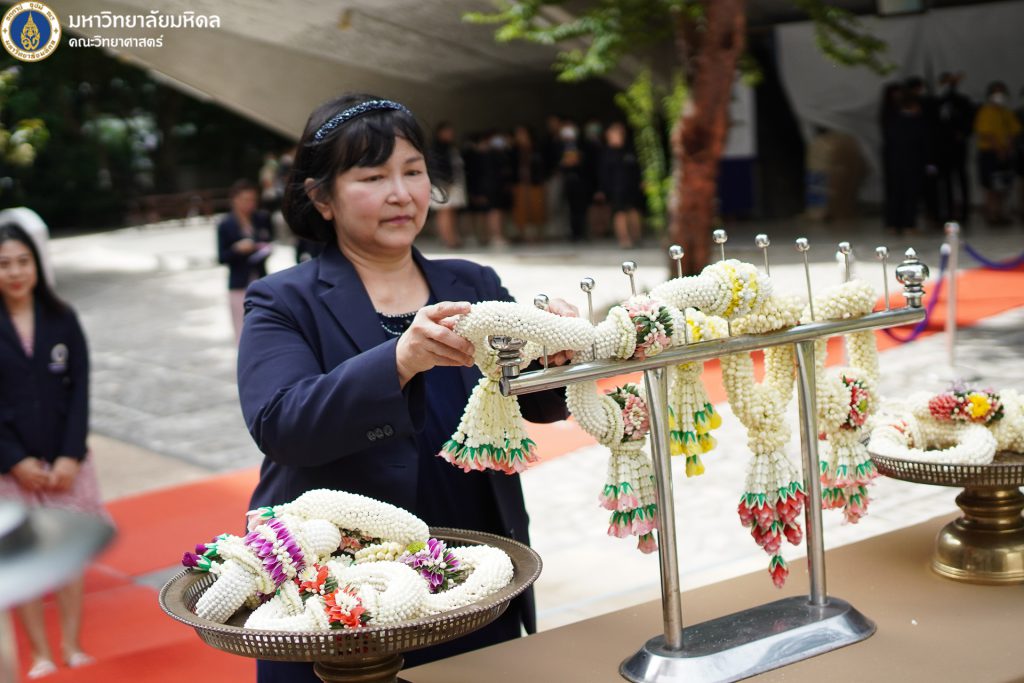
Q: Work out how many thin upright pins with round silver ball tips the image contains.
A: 9